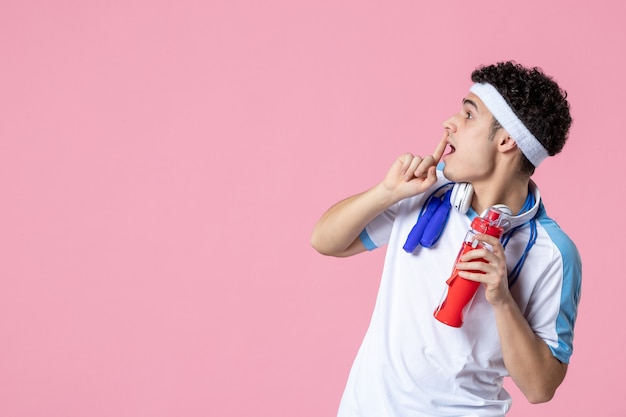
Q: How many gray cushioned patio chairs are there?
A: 0